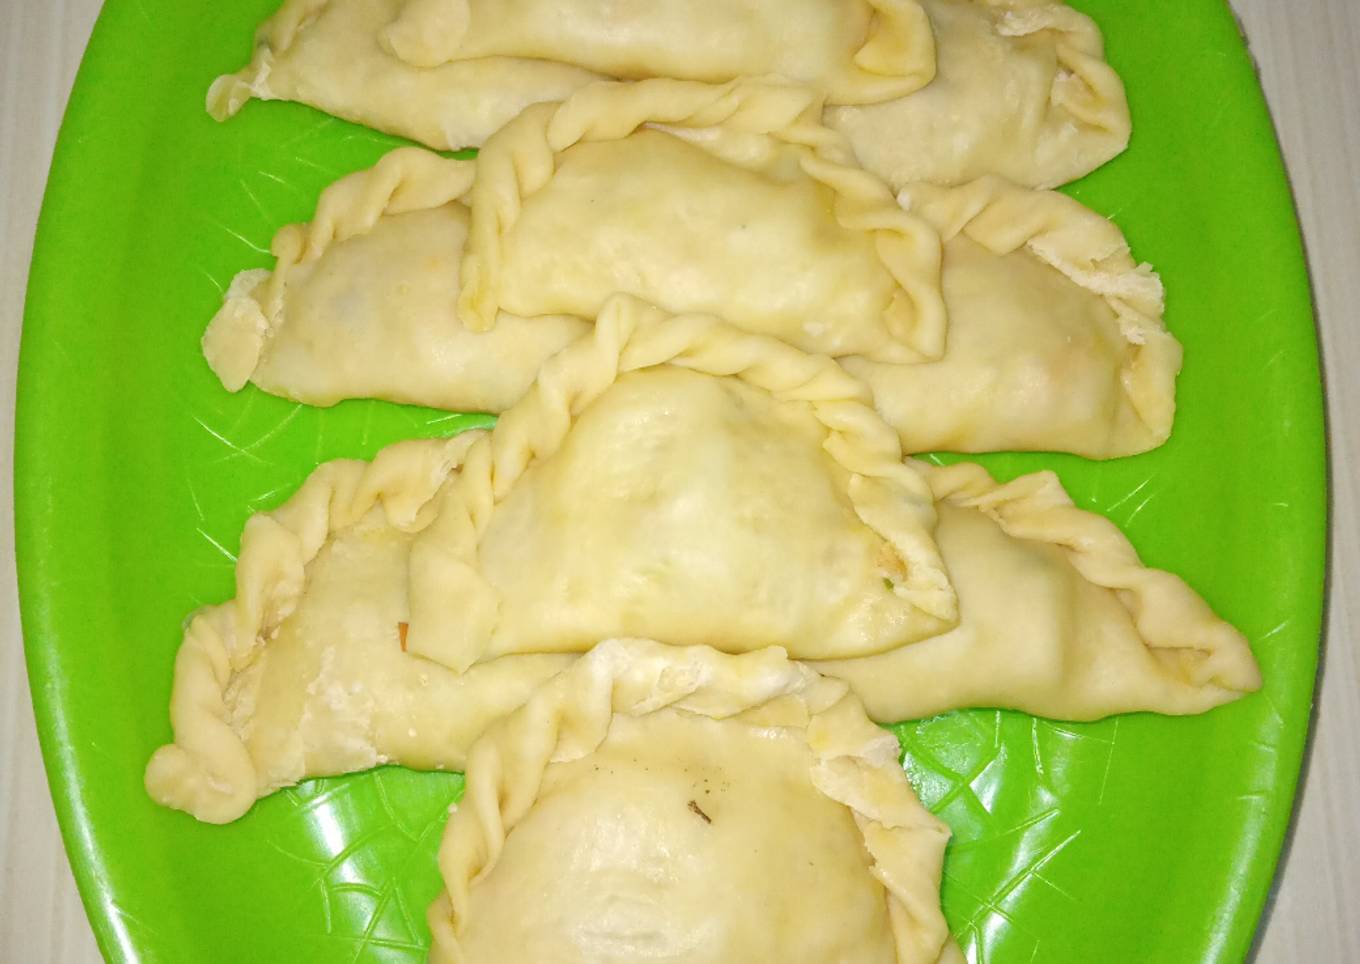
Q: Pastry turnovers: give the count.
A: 10